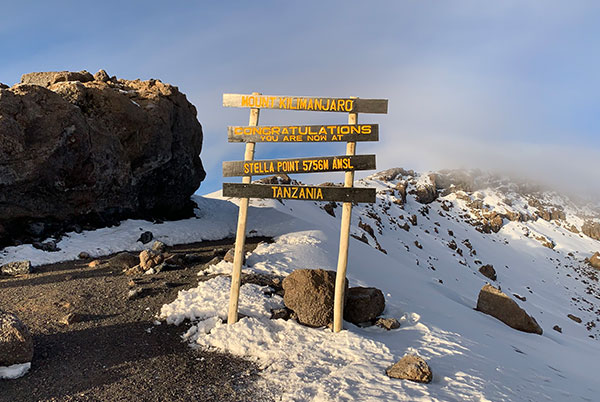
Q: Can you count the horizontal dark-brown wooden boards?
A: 4